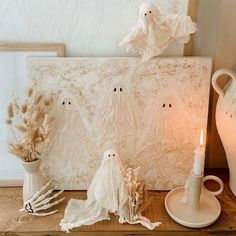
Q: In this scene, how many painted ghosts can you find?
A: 3